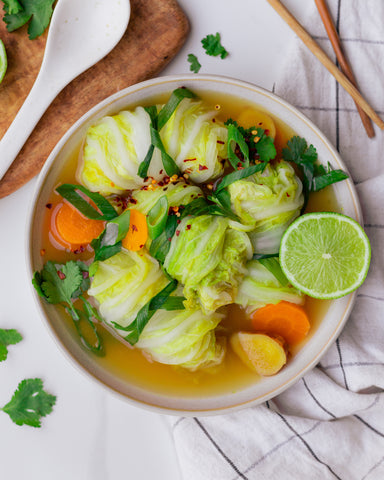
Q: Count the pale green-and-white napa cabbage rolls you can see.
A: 8